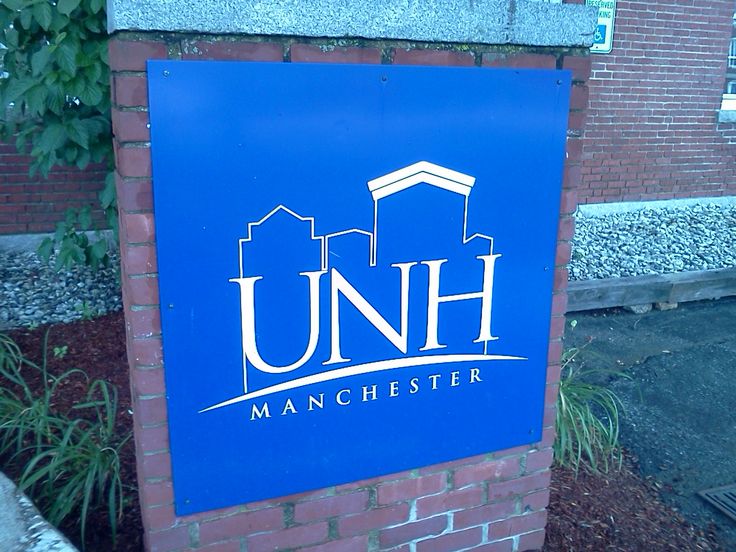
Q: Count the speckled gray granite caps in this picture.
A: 1